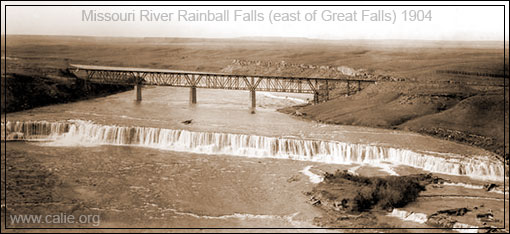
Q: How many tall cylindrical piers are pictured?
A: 3